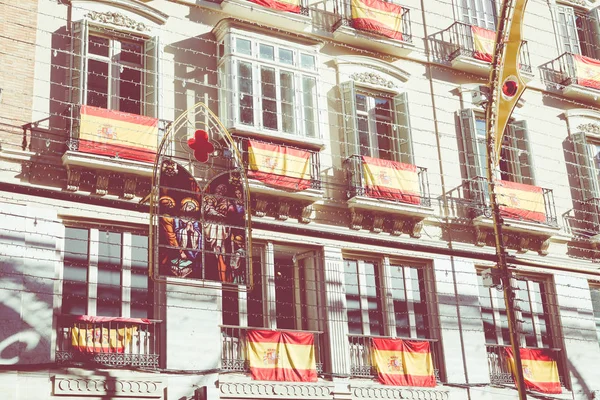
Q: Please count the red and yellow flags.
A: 12